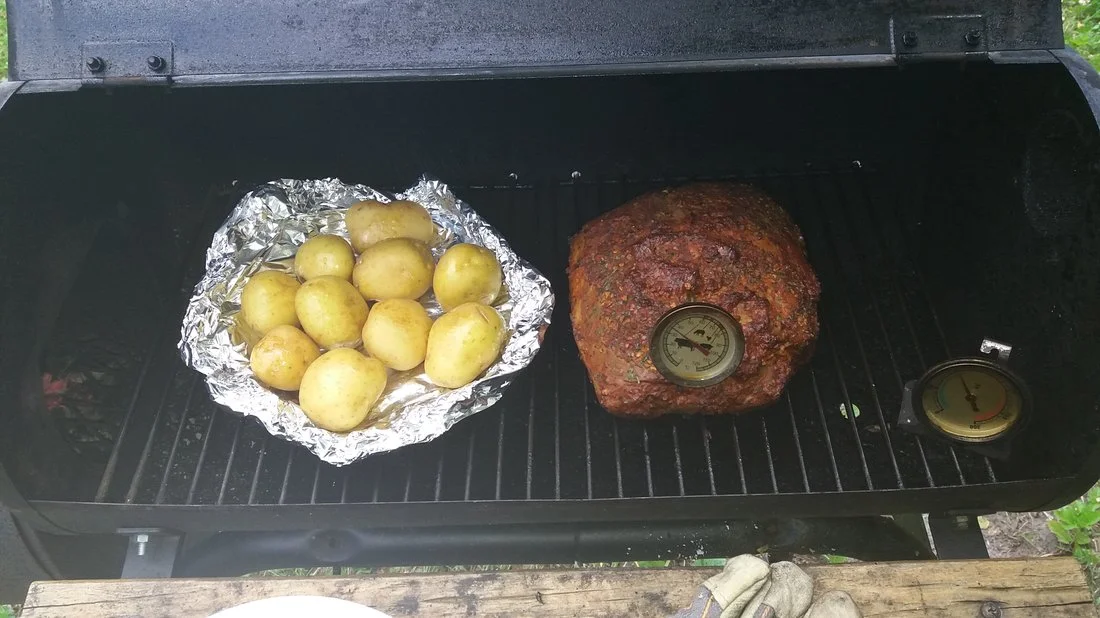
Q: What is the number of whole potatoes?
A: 10